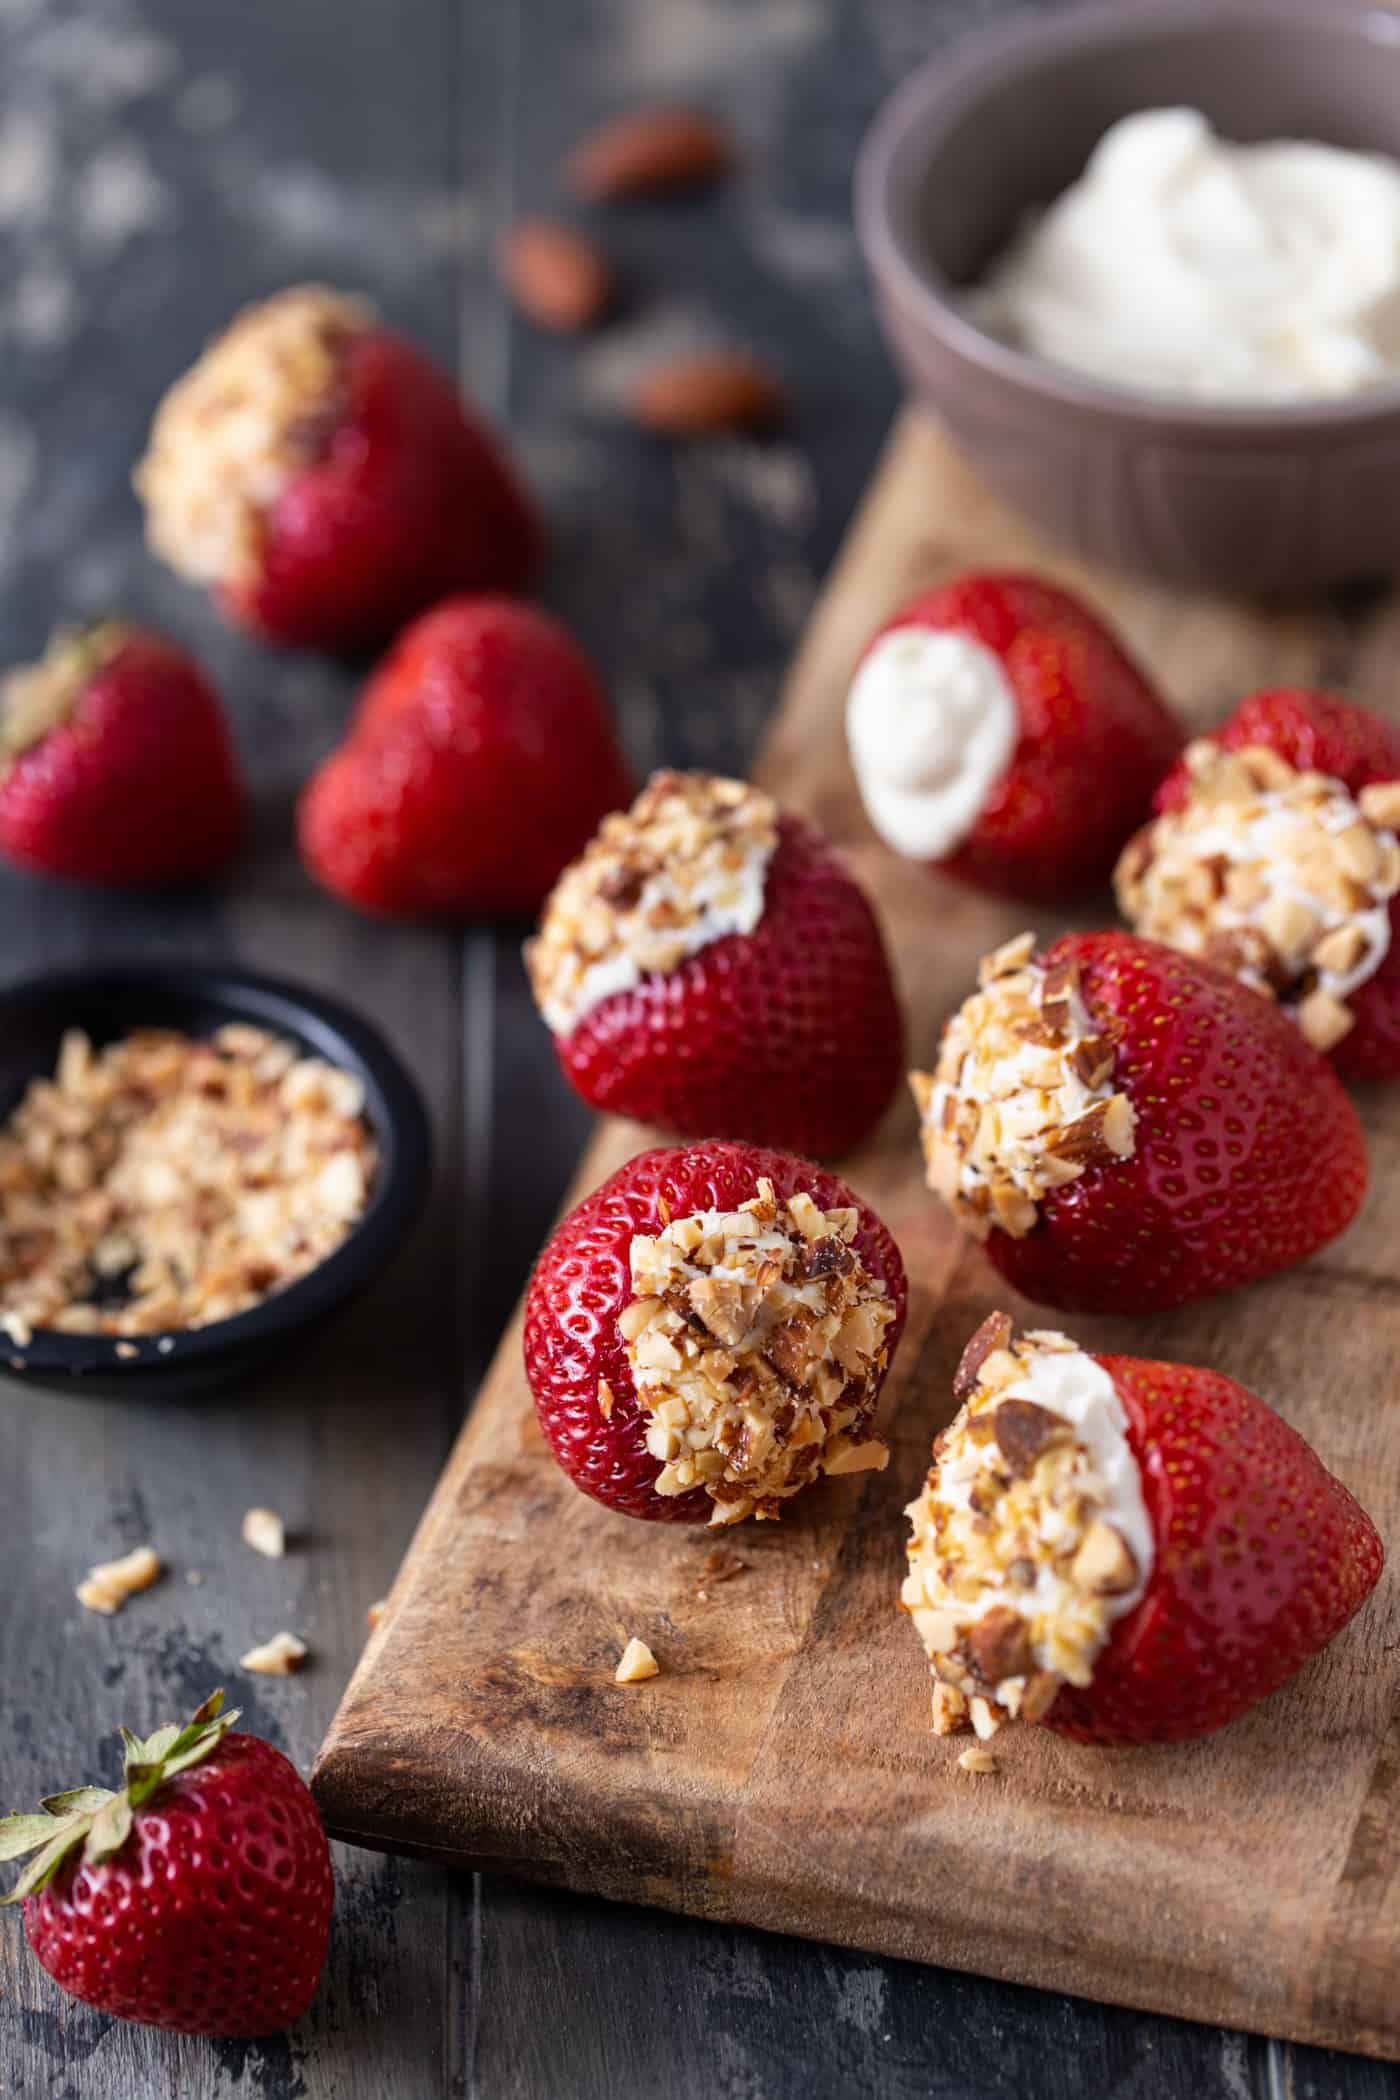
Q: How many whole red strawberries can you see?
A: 3